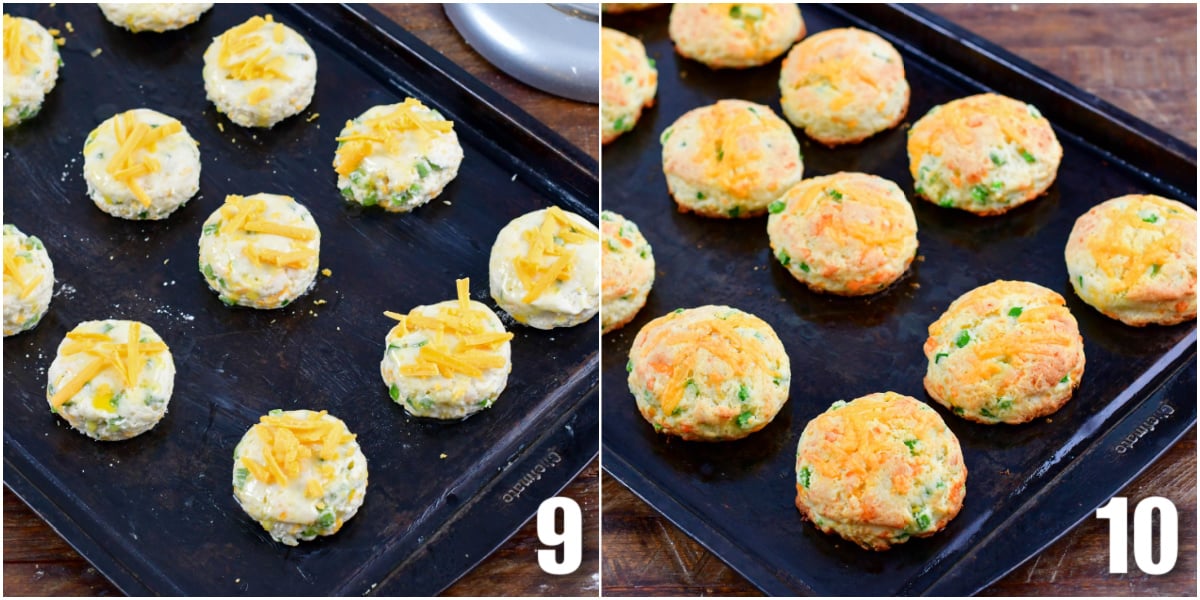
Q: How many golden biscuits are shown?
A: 11